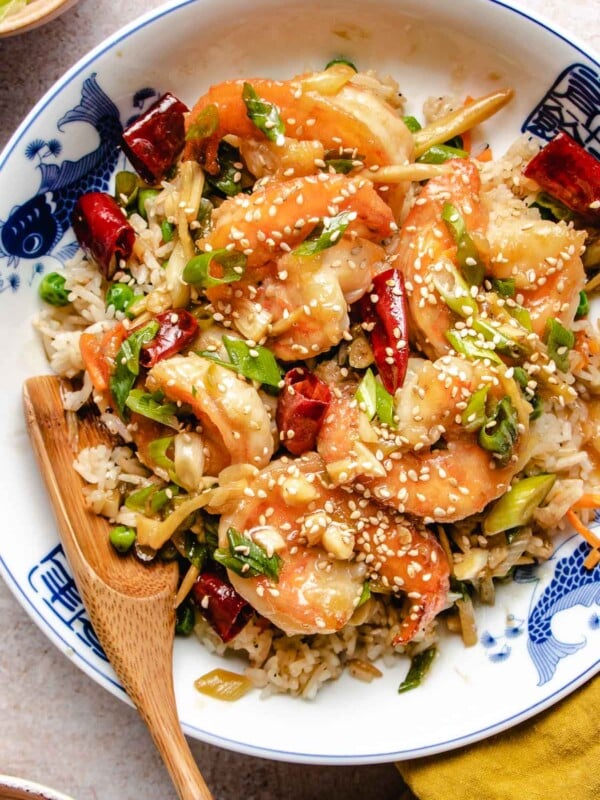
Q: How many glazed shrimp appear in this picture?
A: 6